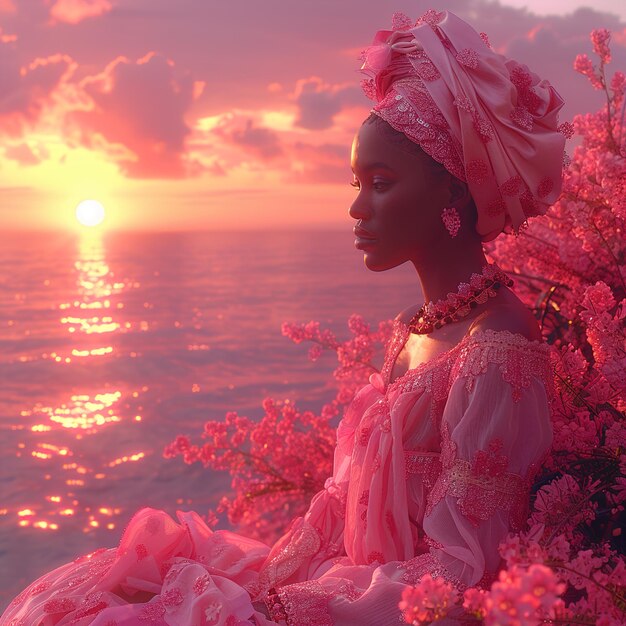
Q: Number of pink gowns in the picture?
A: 1